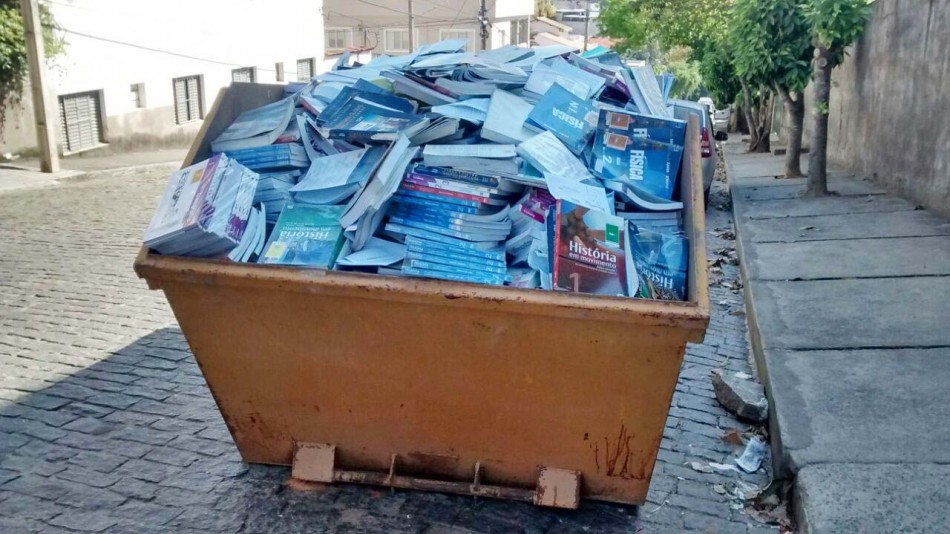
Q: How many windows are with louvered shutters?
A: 4